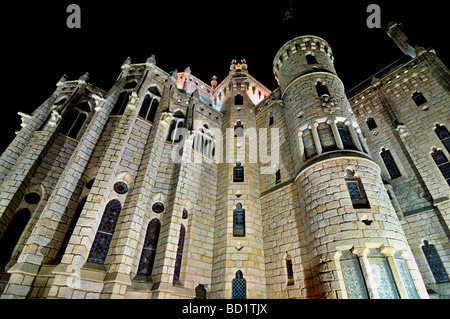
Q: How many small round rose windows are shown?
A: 5